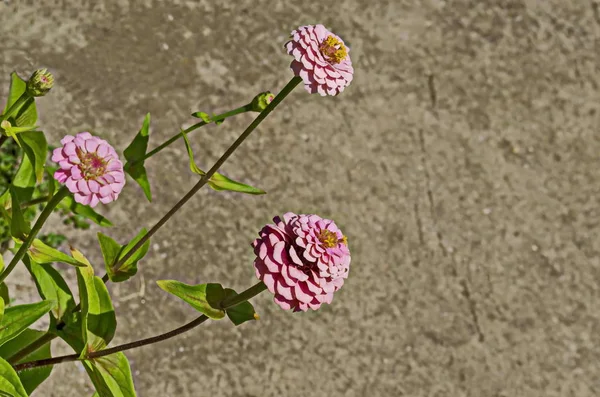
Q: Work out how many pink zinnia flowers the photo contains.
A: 3